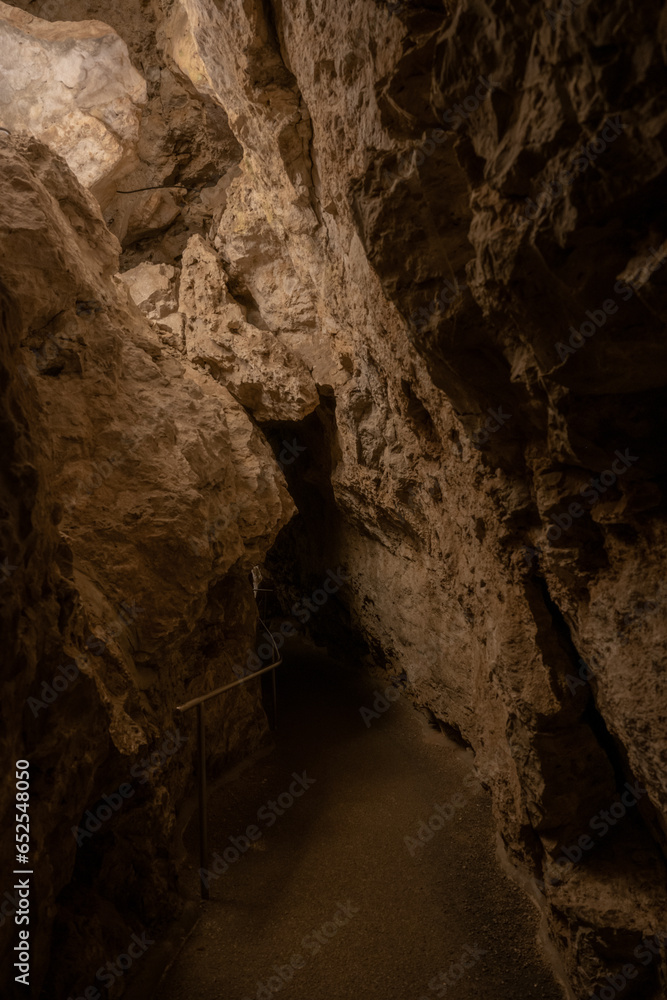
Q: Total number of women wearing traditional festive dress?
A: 0